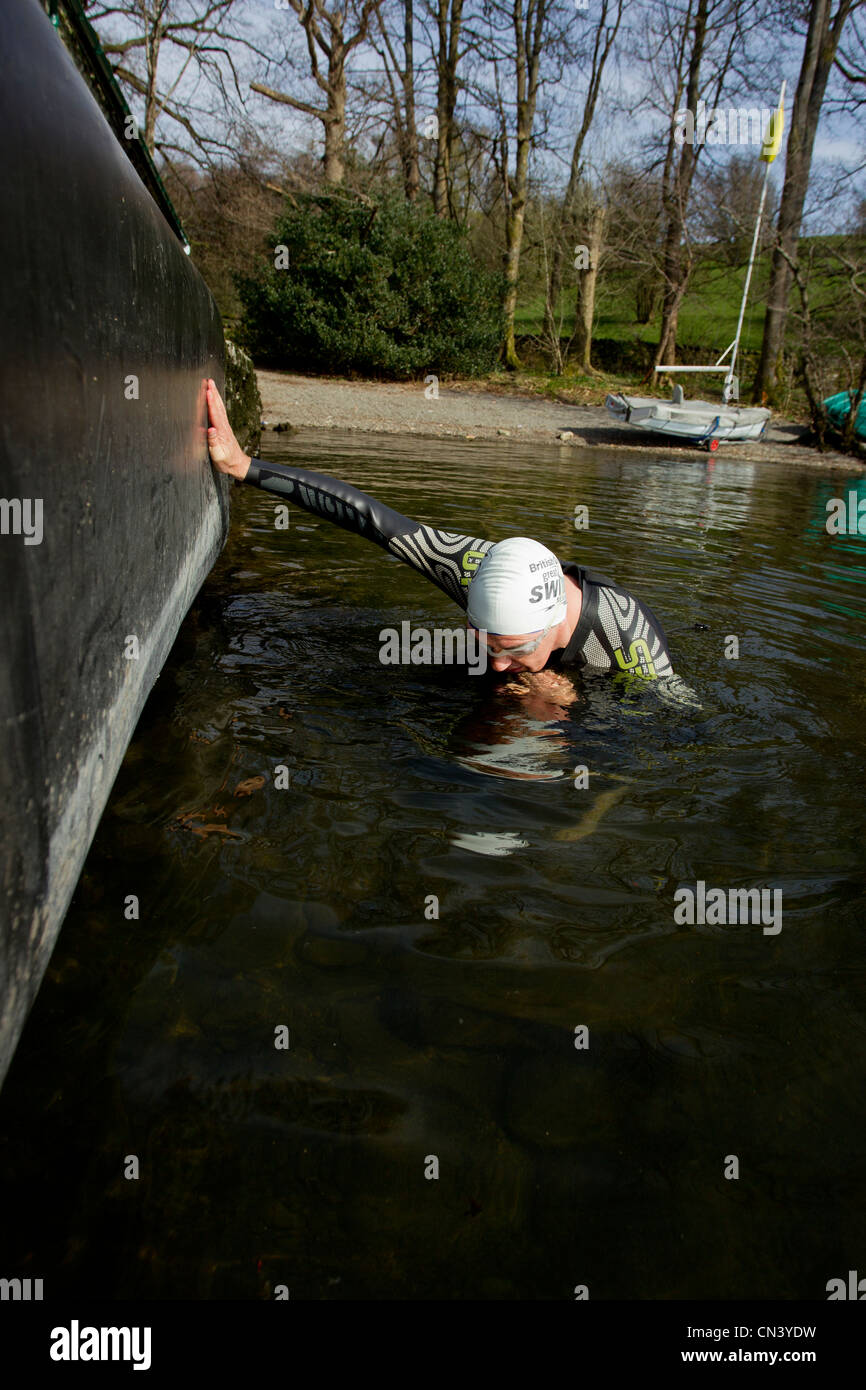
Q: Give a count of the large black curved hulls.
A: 1